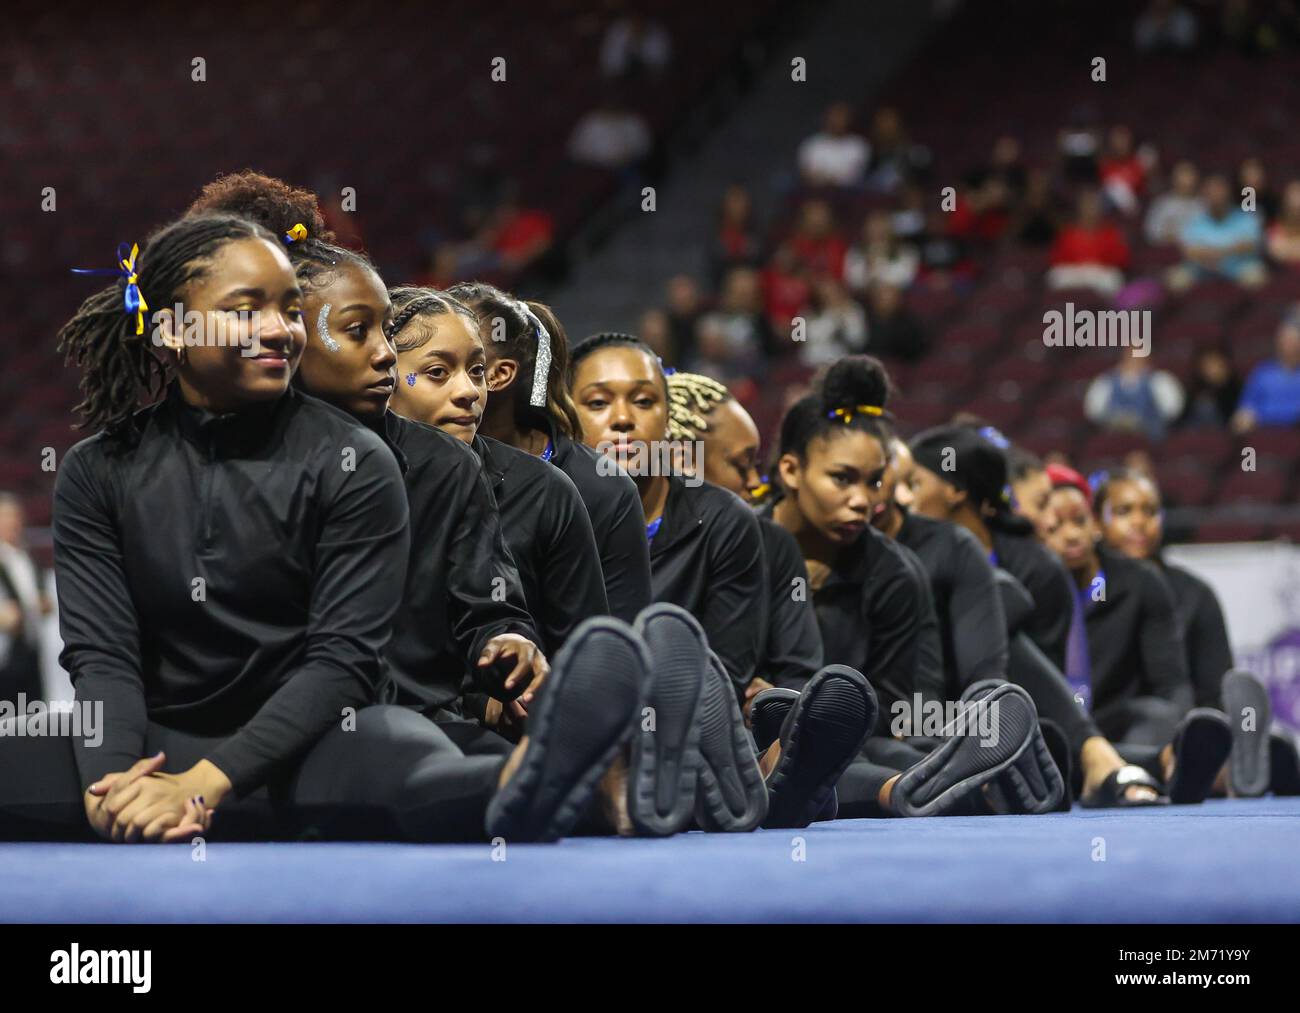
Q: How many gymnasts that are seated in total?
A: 12